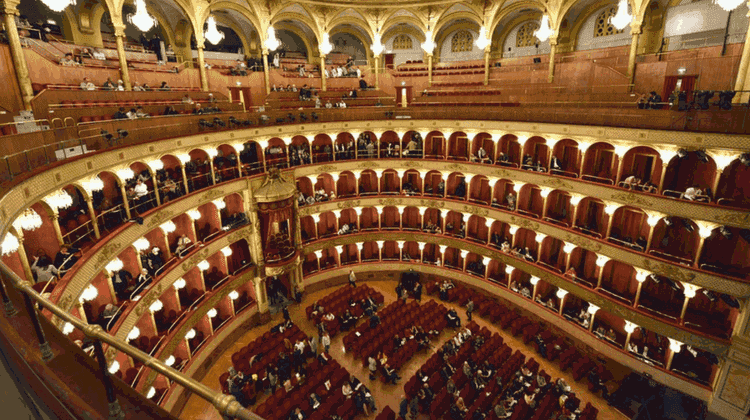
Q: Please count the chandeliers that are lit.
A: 11